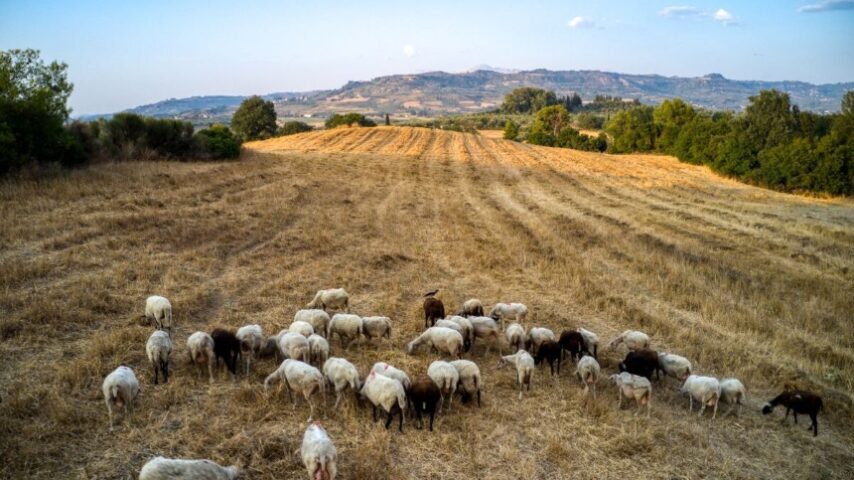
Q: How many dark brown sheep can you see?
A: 7